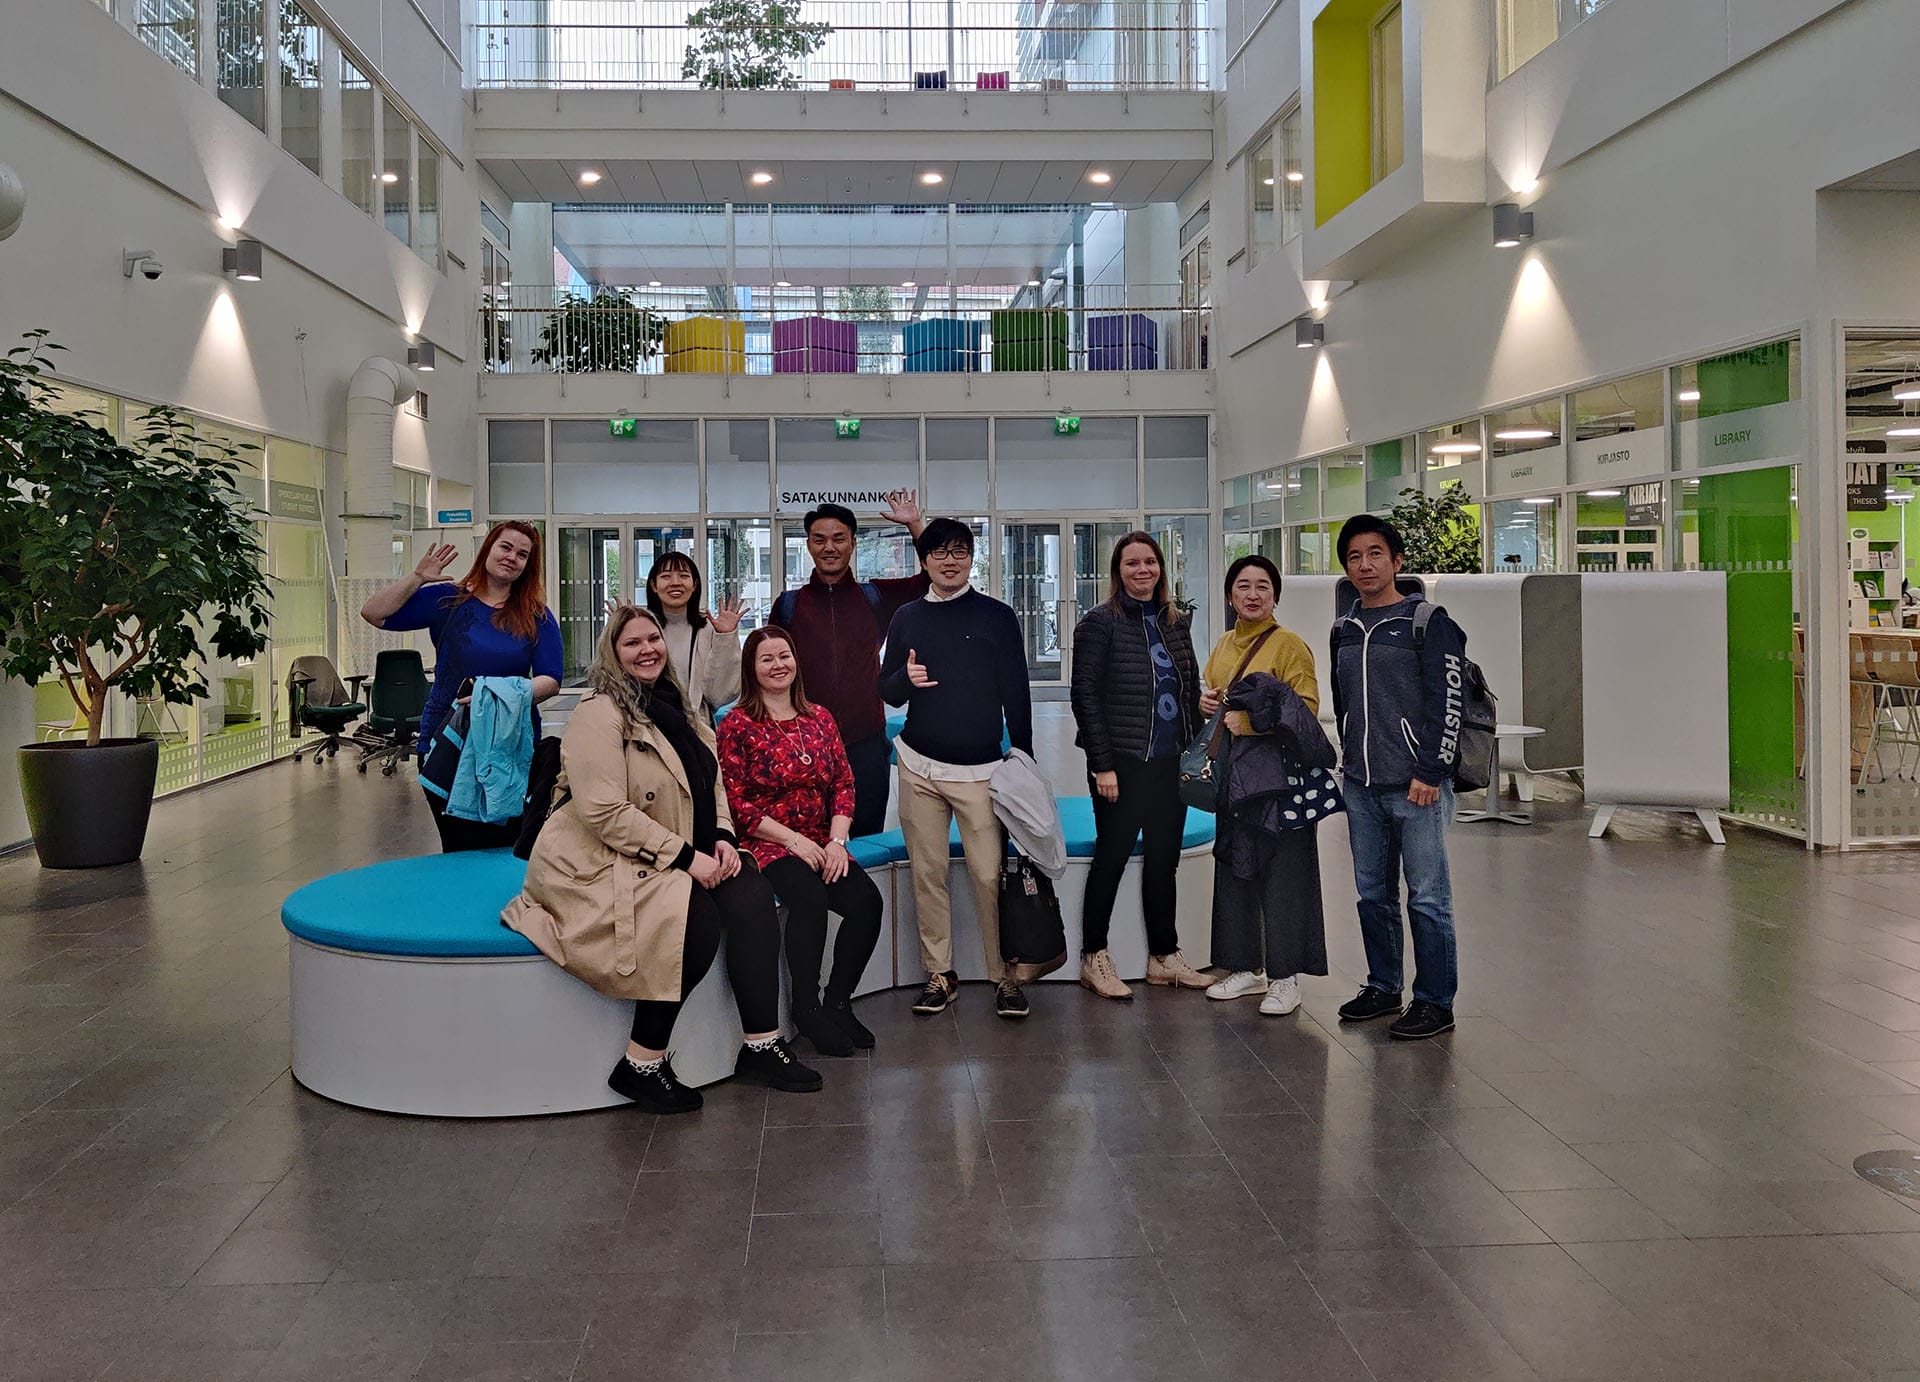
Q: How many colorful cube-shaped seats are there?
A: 5